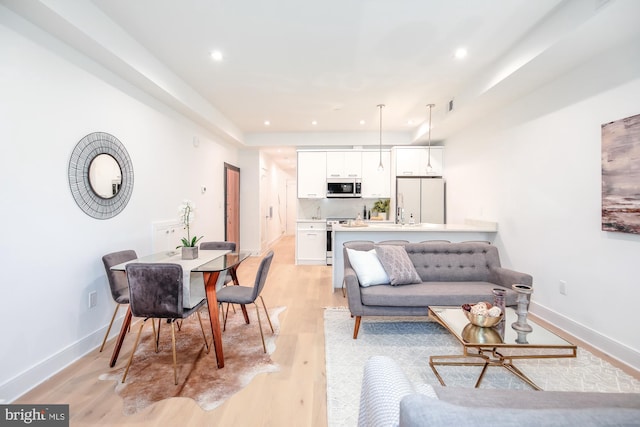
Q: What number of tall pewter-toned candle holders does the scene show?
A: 2